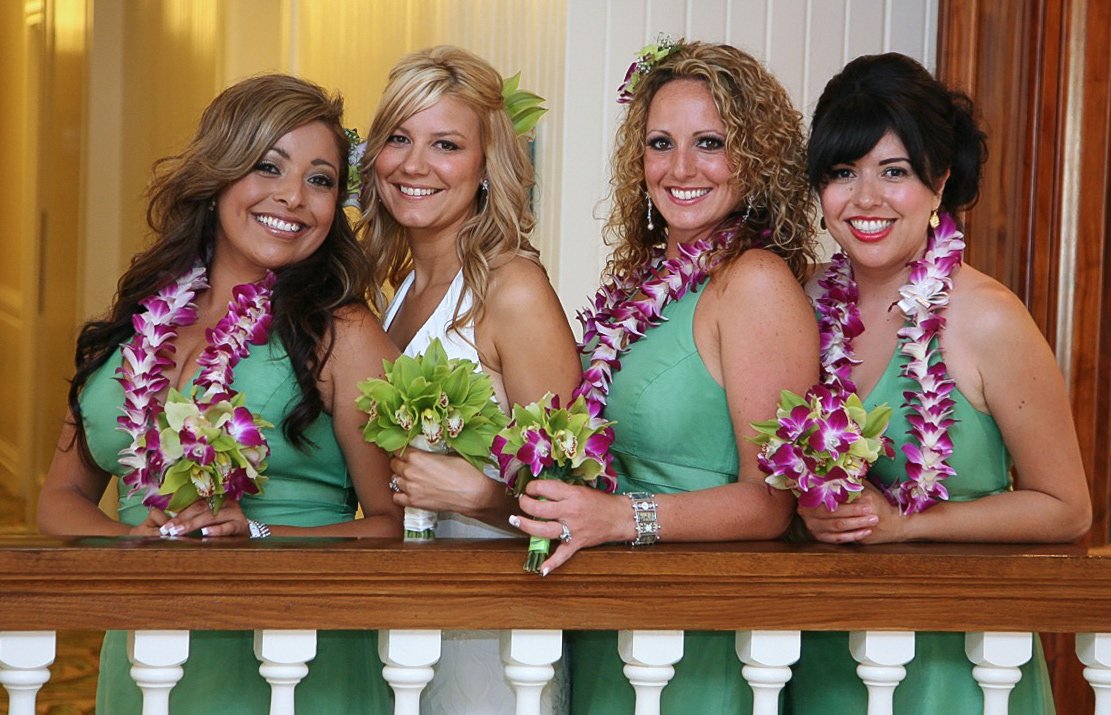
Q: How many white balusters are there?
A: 10